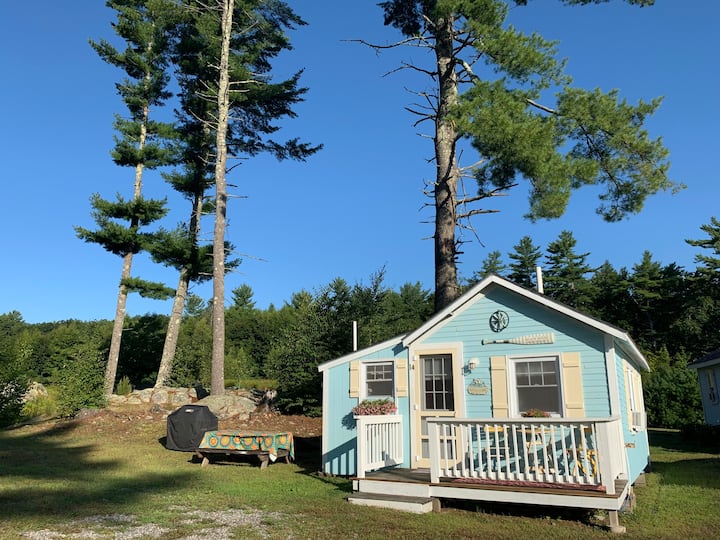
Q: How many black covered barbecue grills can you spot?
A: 1